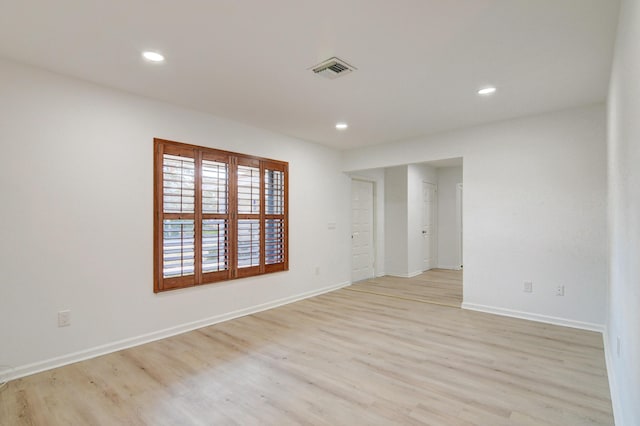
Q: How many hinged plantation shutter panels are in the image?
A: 4